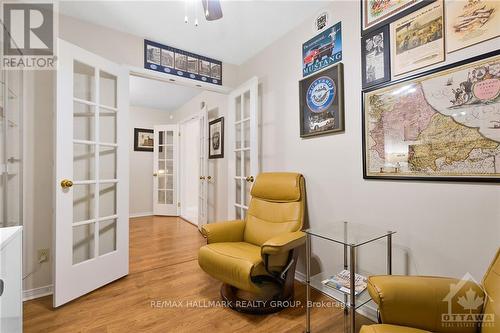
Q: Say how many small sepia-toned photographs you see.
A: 6